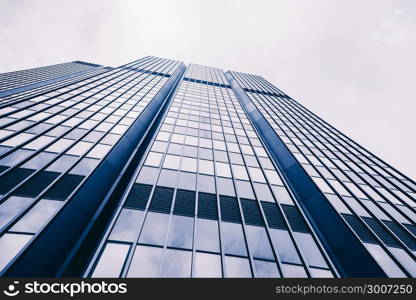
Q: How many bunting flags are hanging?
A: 0